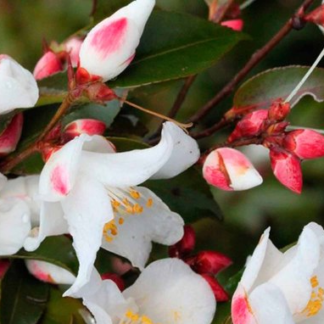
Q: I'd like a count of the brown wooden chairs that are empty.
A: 0